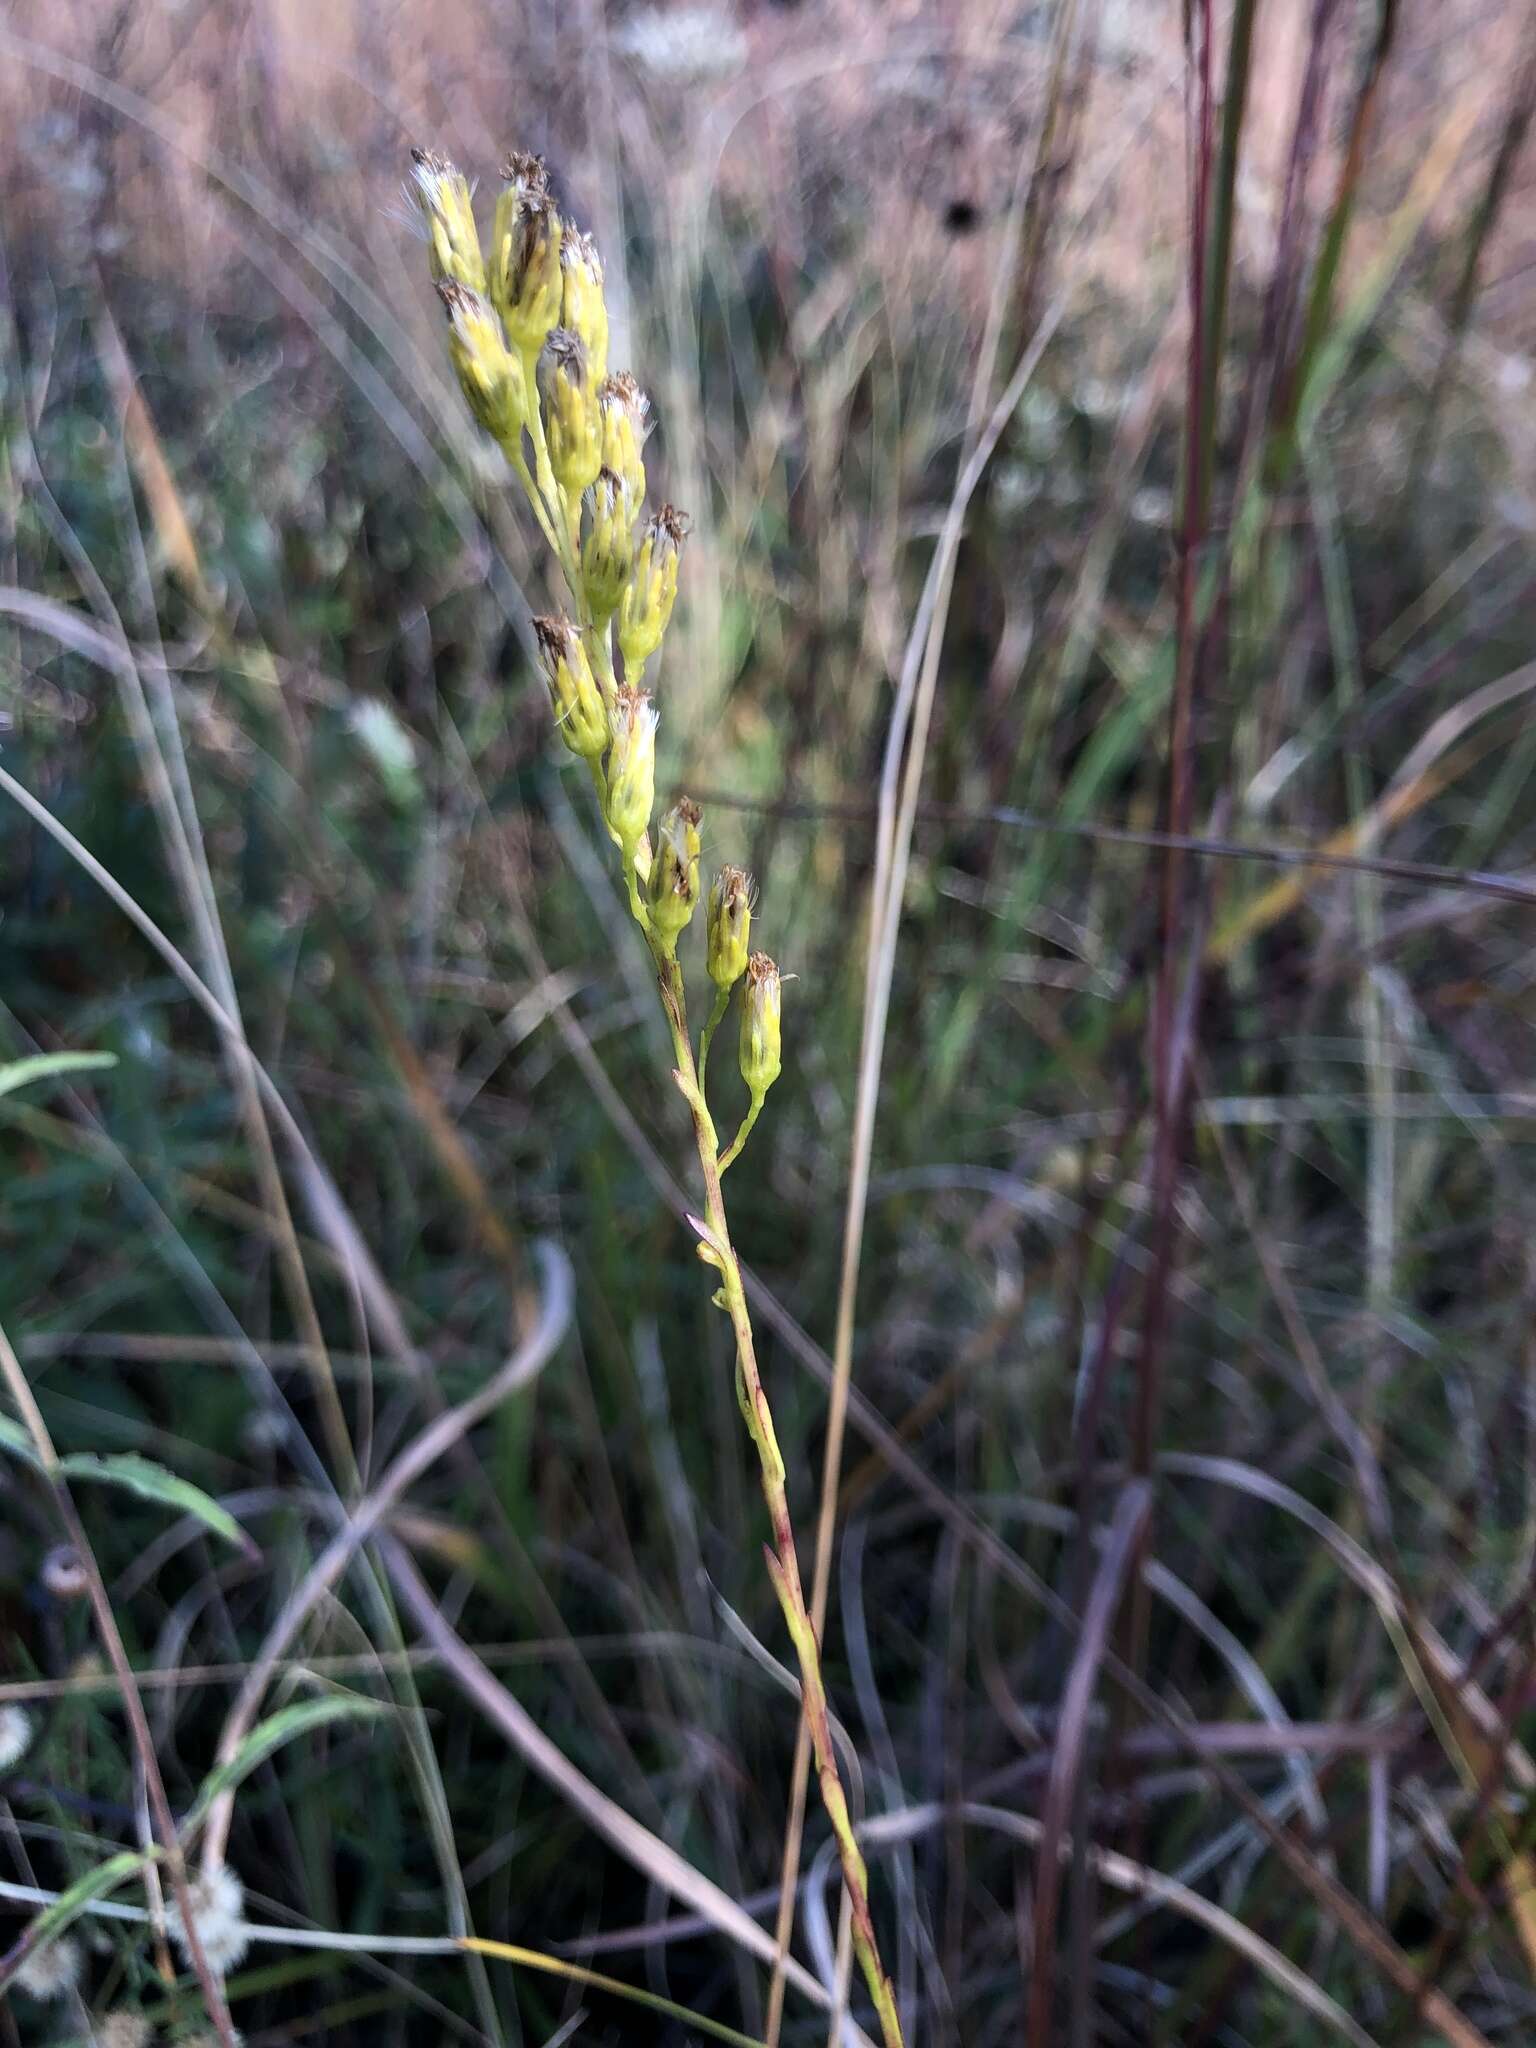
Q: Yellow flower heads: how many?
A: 14